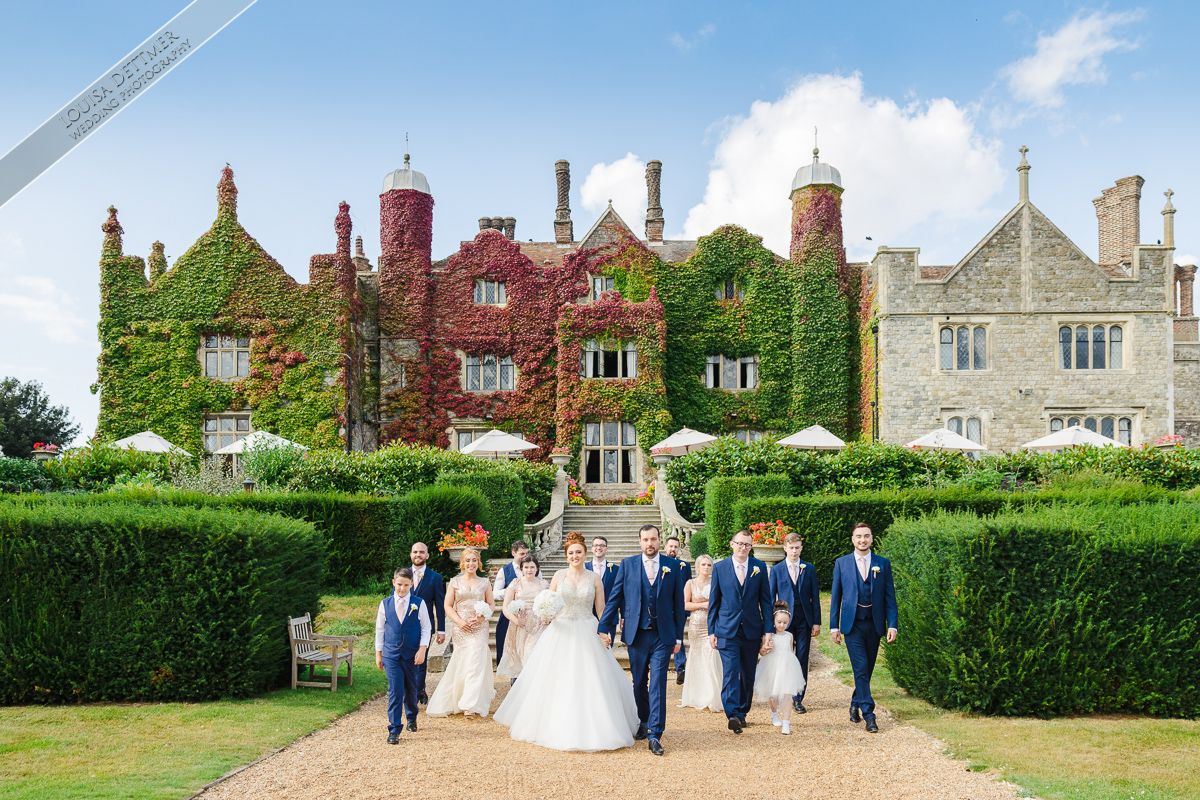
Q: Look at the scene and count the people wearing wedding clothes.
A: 14